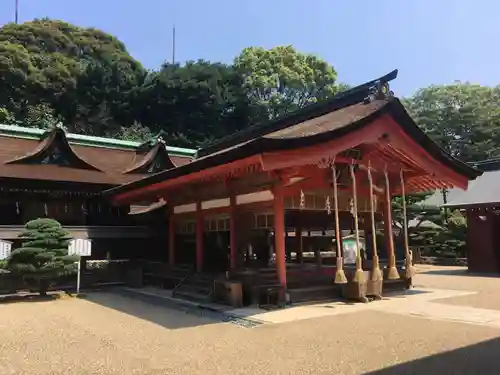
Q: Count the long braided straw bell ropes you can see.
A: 5